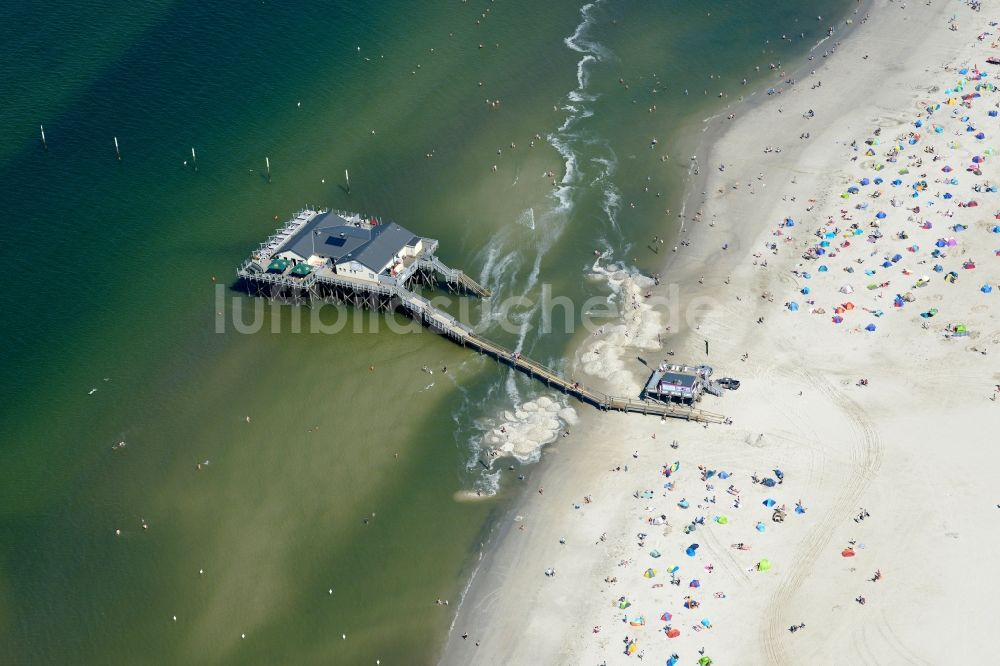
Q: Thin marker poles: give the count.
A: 5